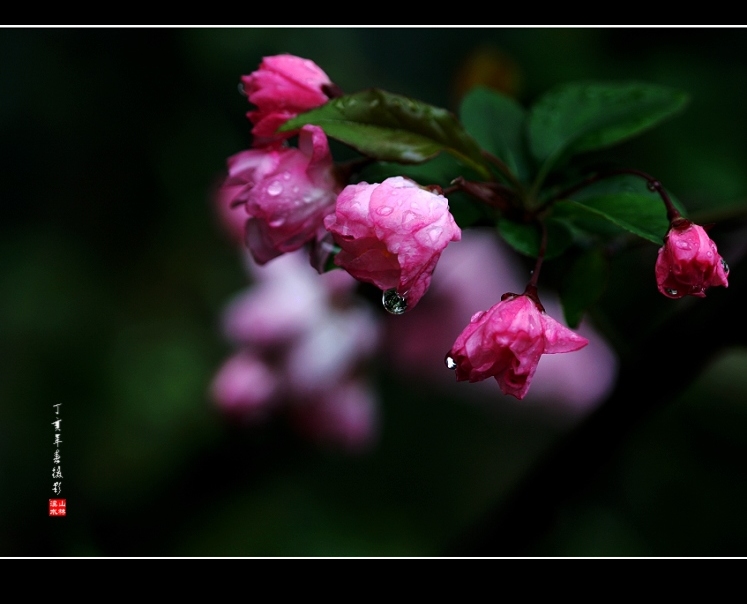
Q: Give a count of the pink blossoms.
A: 5